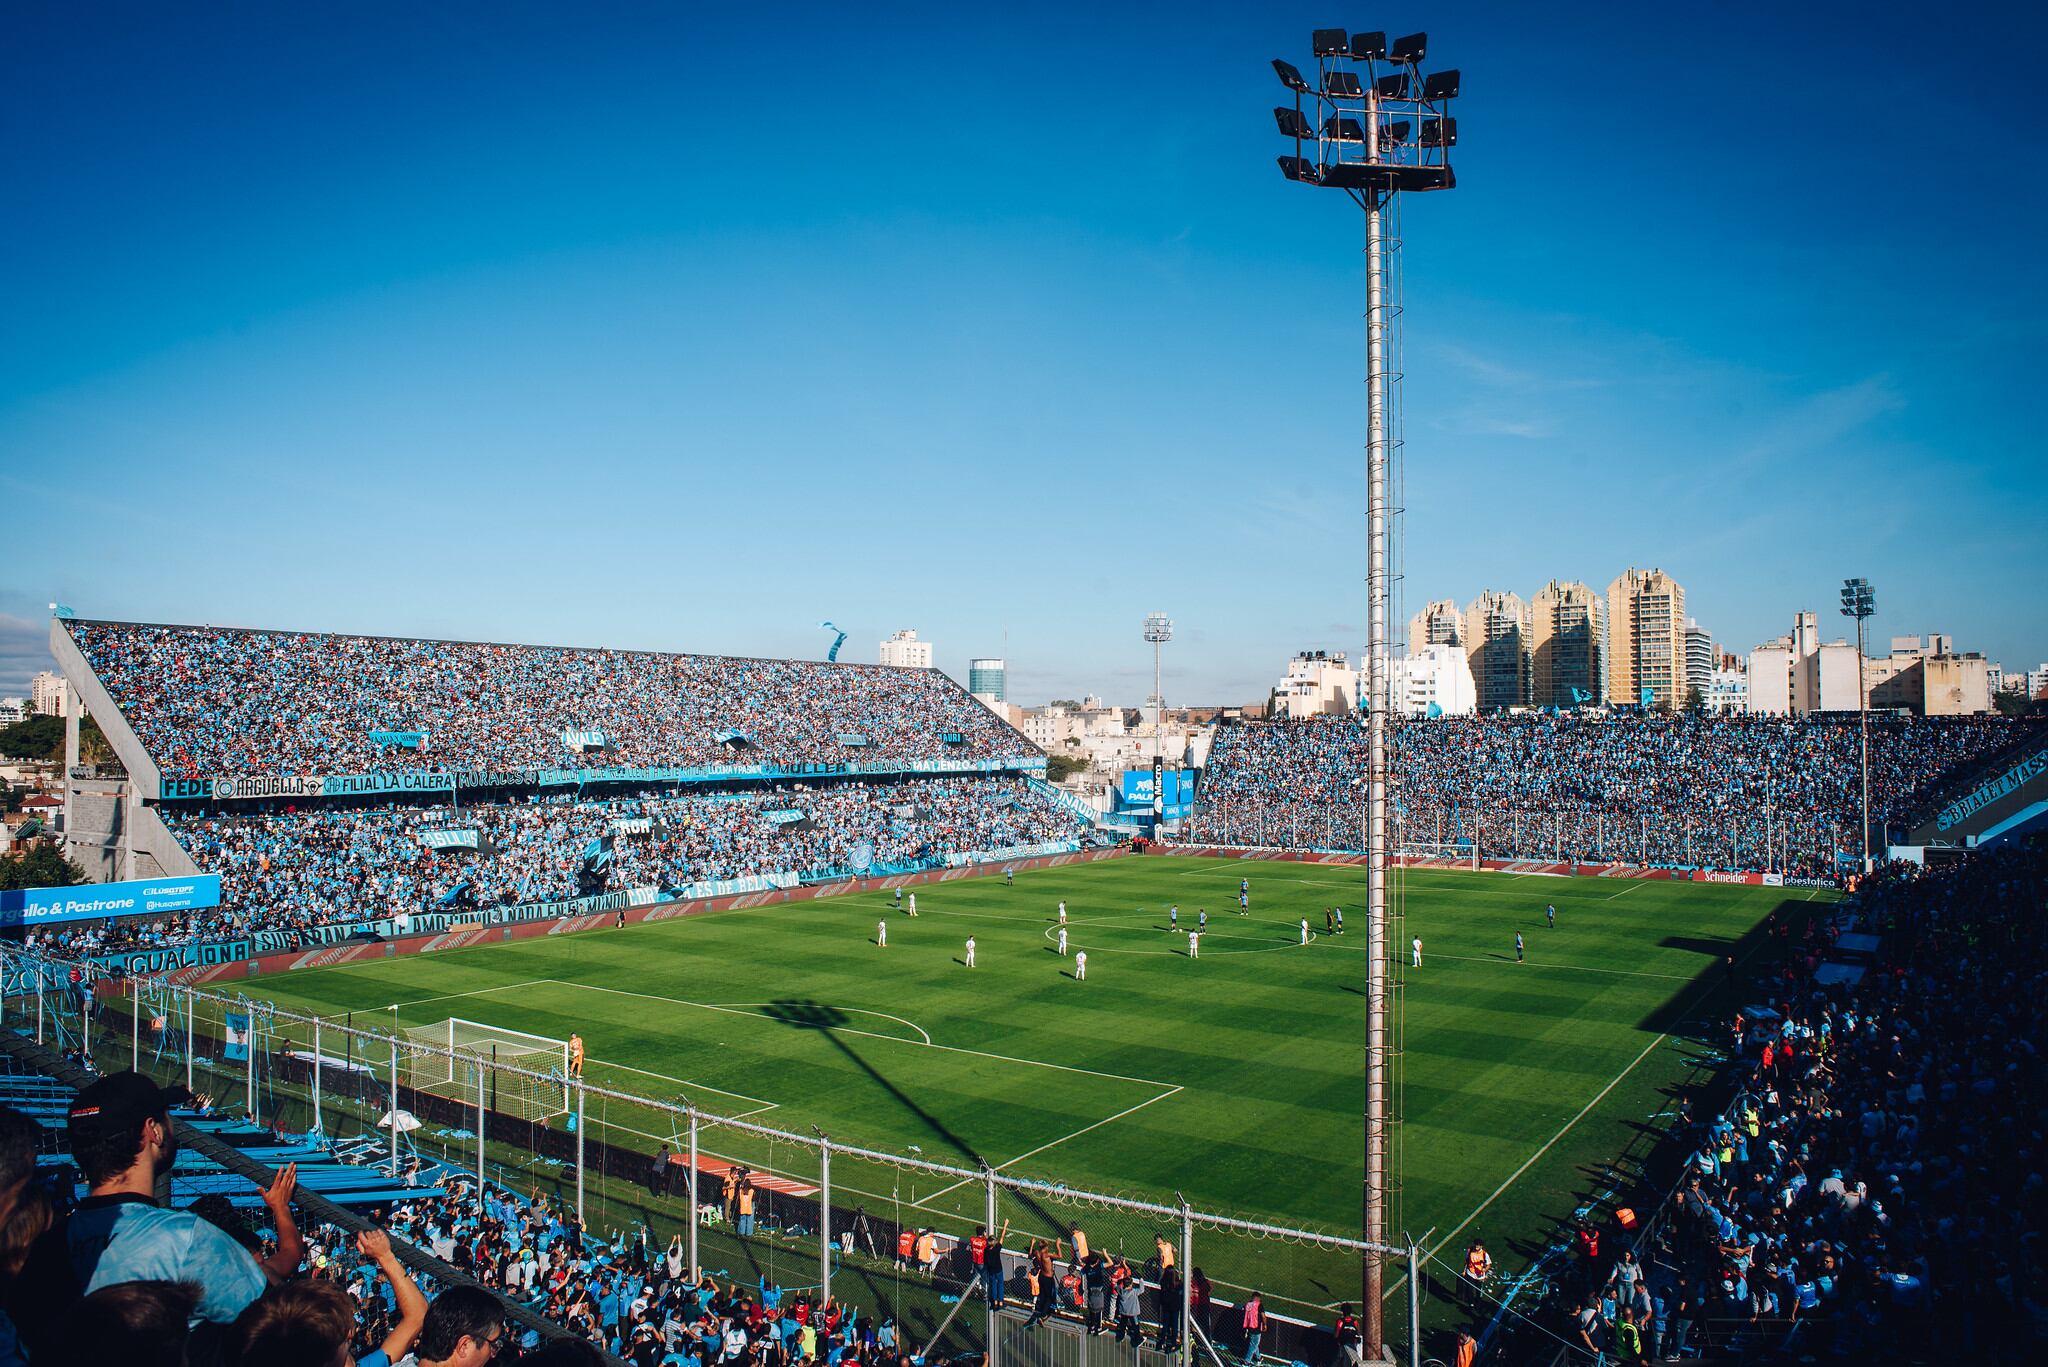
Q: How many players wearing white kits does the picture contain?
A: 9